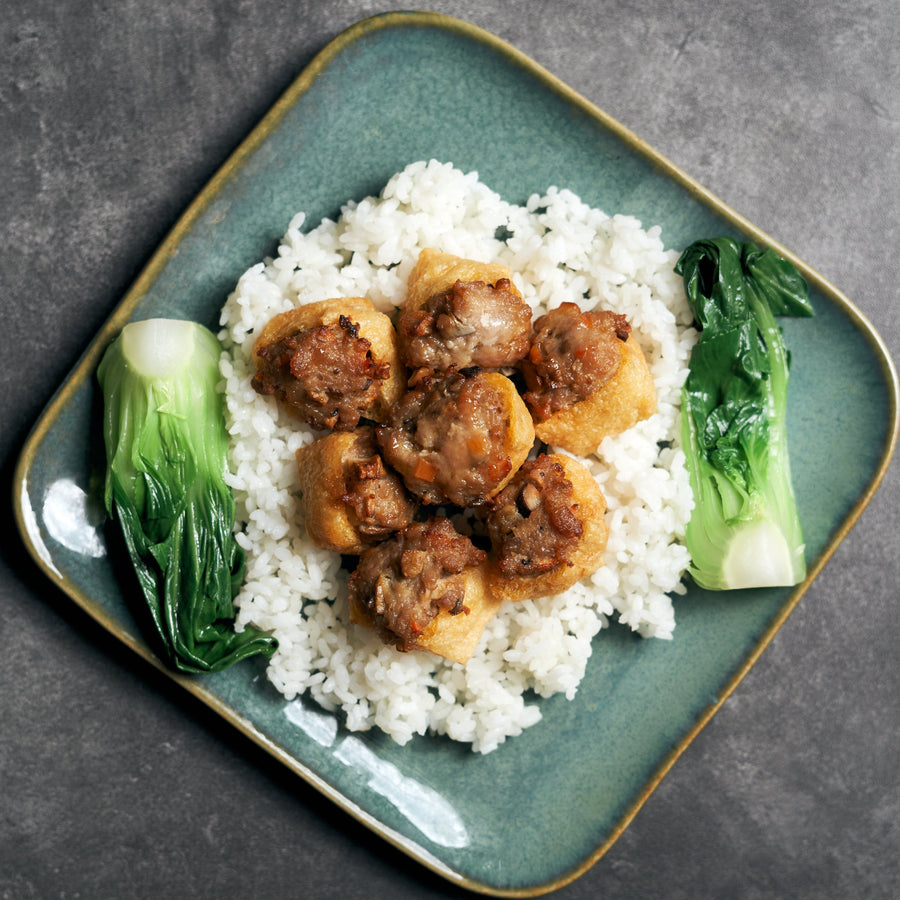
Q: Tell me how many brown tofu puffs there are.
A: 7